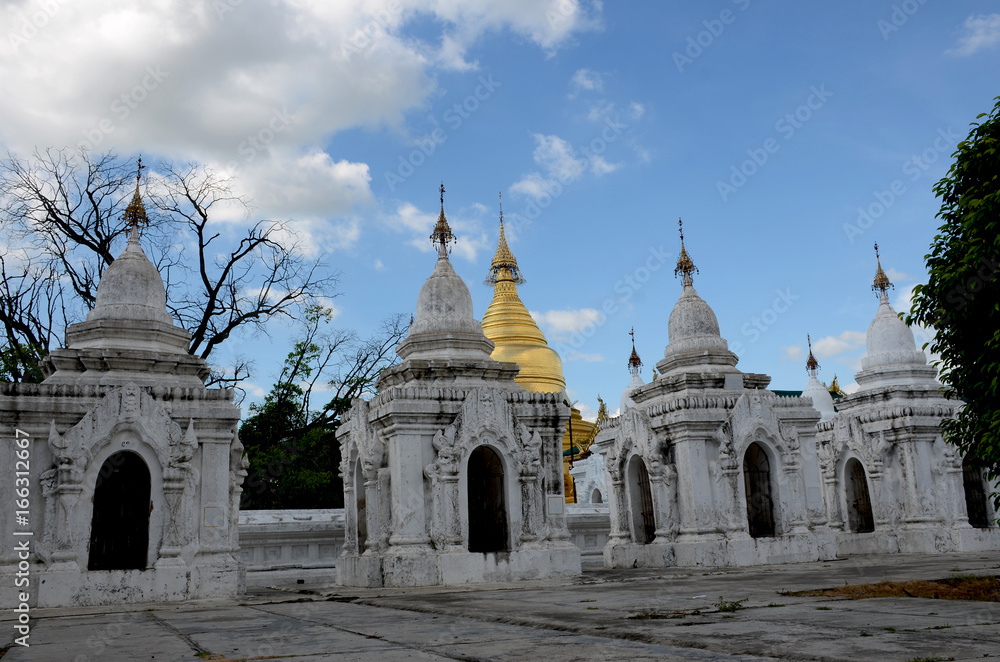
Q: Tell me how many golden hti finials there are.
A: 7